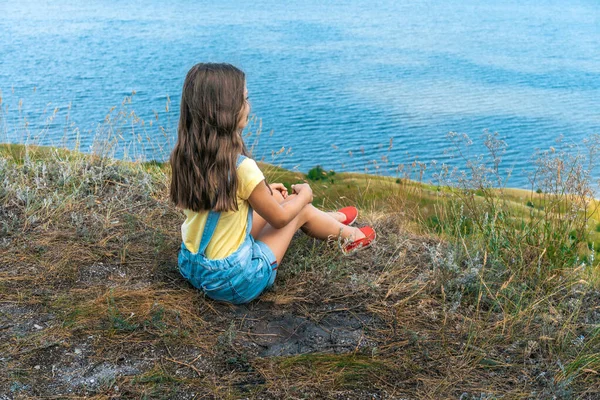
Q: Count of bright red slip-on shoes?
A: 2